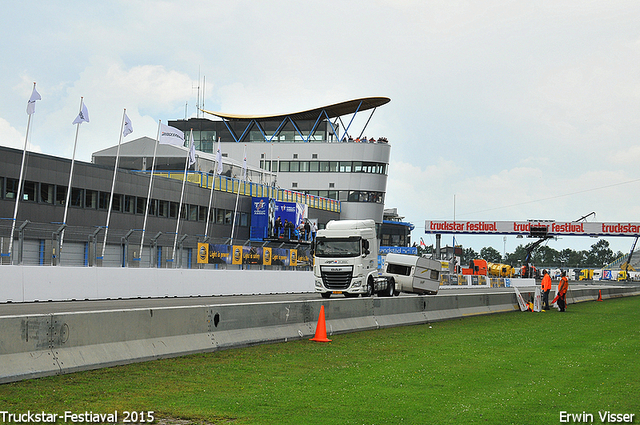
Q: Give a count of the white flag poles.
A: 7